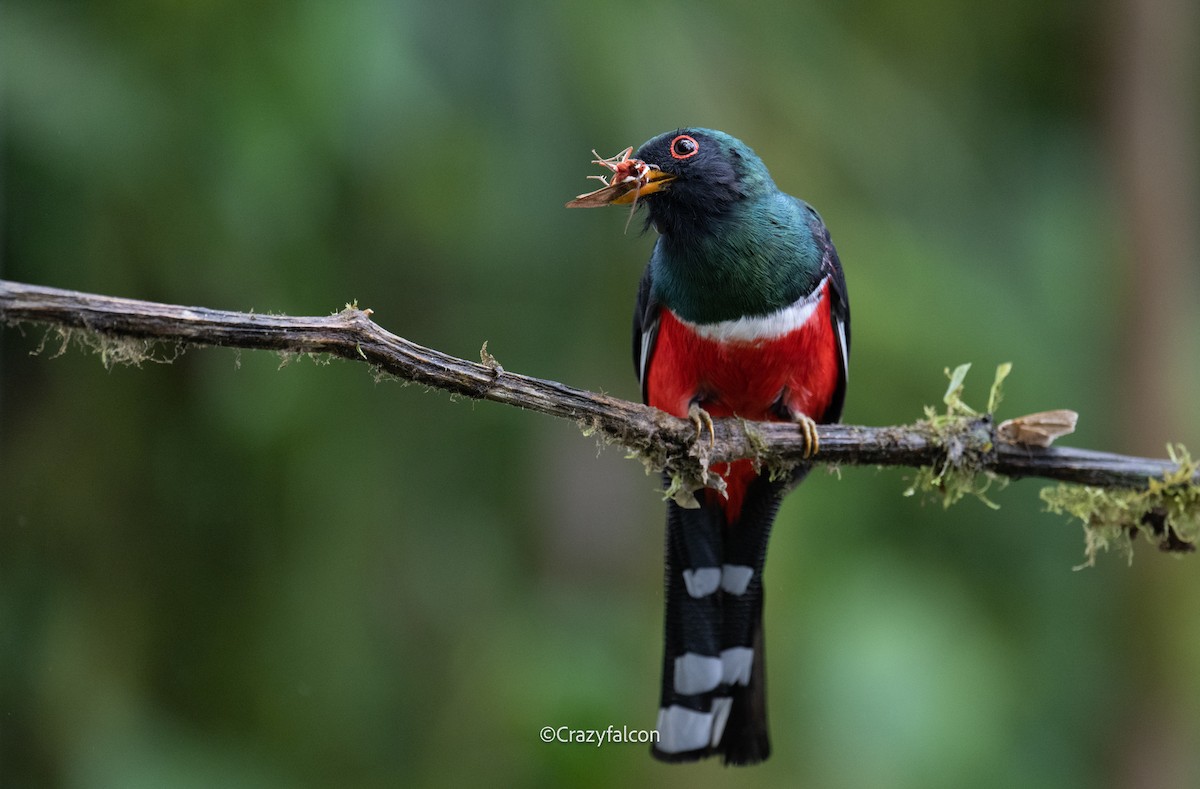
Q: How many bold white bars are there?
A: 3